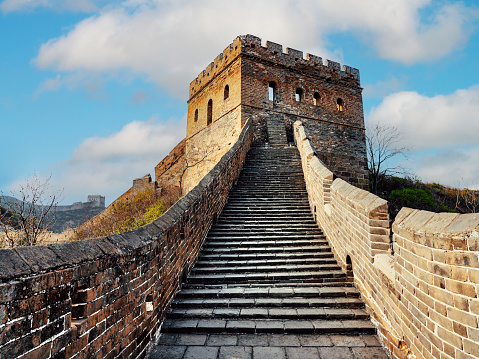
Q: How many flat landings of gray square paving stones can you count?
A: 1